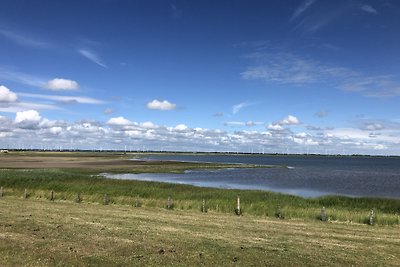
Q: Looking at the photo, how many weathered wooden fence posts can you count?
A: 12